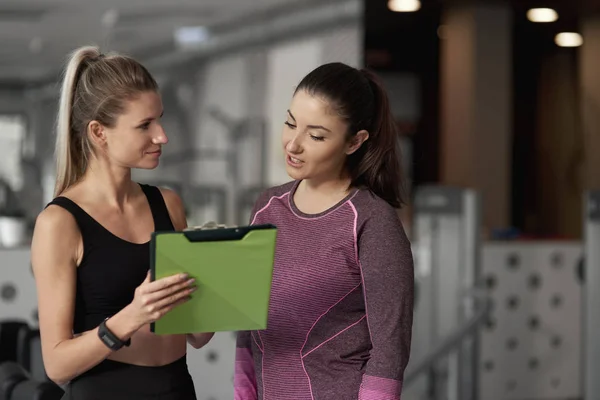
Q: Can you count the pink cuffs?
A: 2